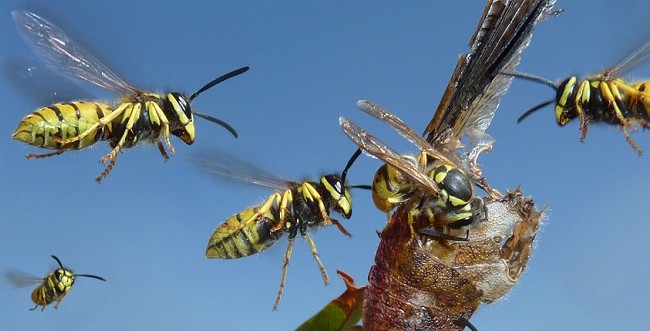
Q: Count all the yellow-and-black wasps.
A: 5